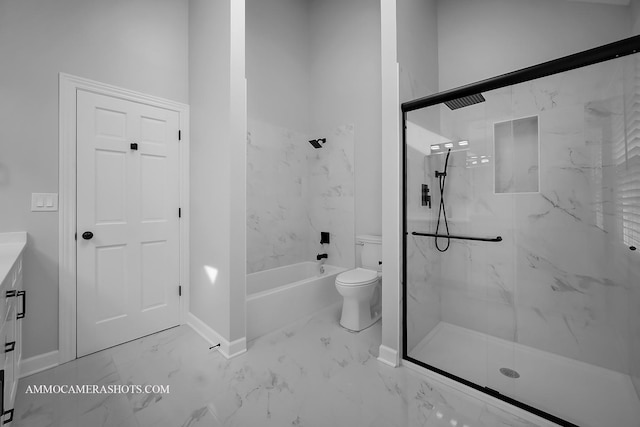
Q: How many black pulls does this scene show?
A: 5